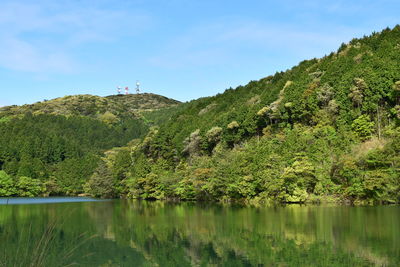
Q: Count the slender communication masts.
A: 3